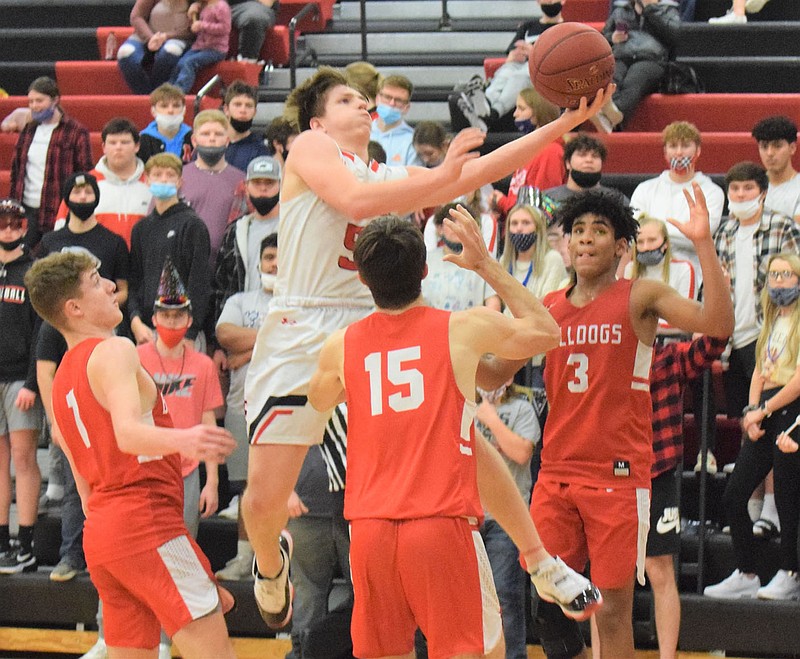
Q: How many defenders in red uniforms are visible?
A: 3